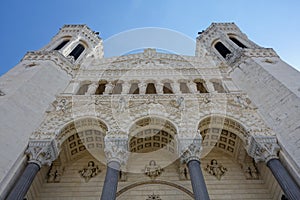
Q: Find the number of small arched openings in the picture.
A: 9